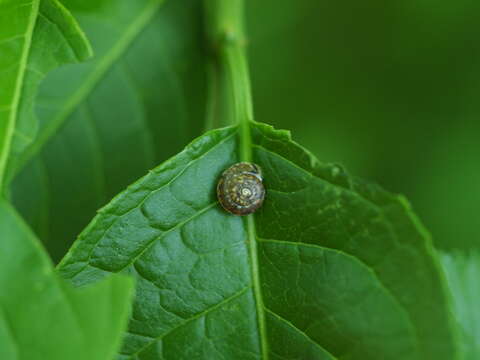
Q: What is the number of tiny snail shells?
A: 1